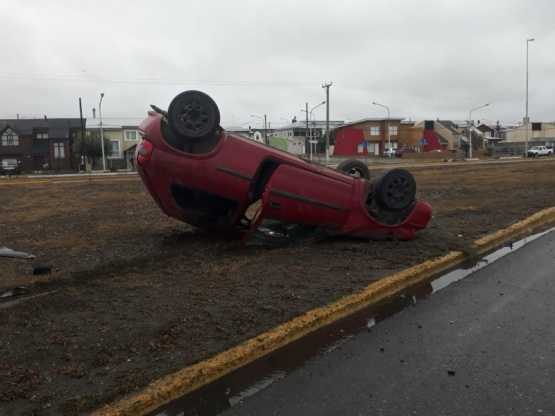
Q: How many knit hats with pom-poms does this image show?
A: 0